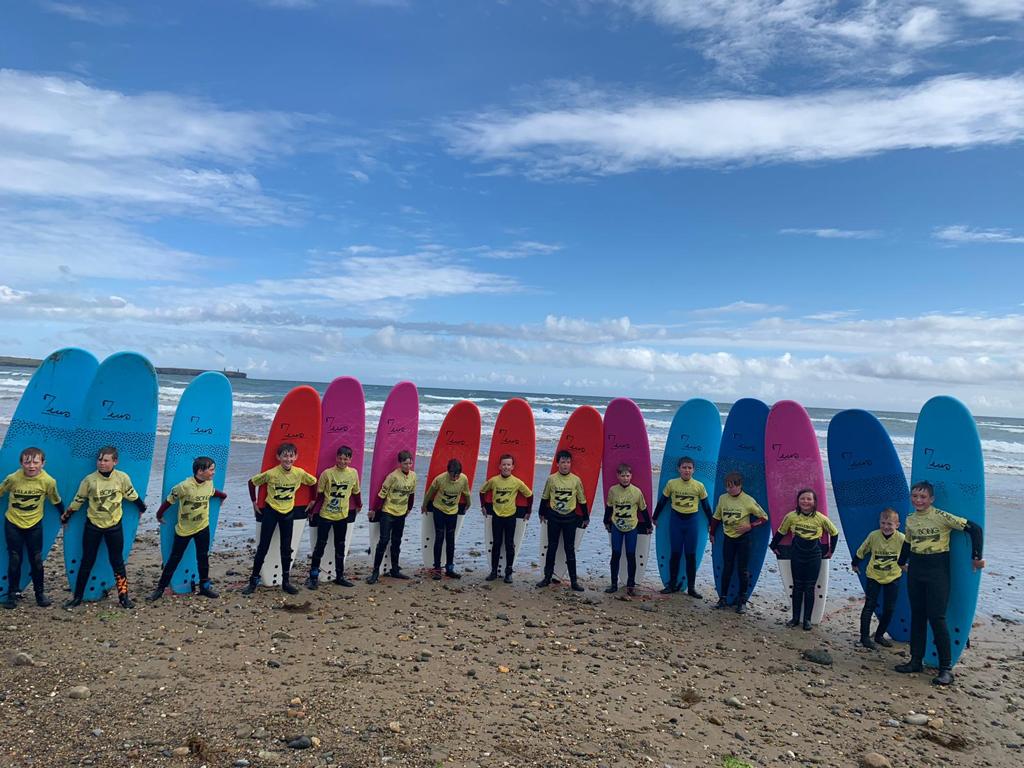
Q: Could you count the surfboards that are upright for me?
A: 15